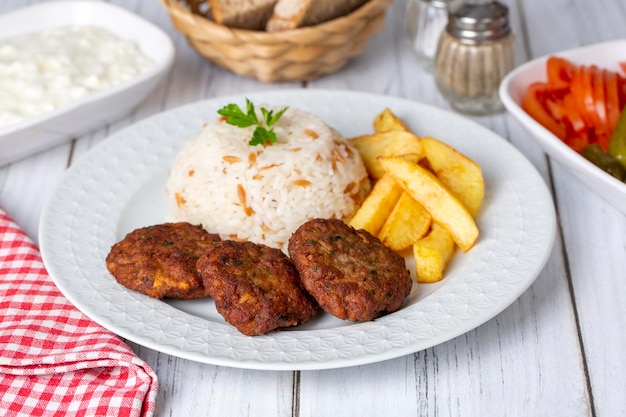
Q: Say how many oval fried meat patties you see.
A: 3